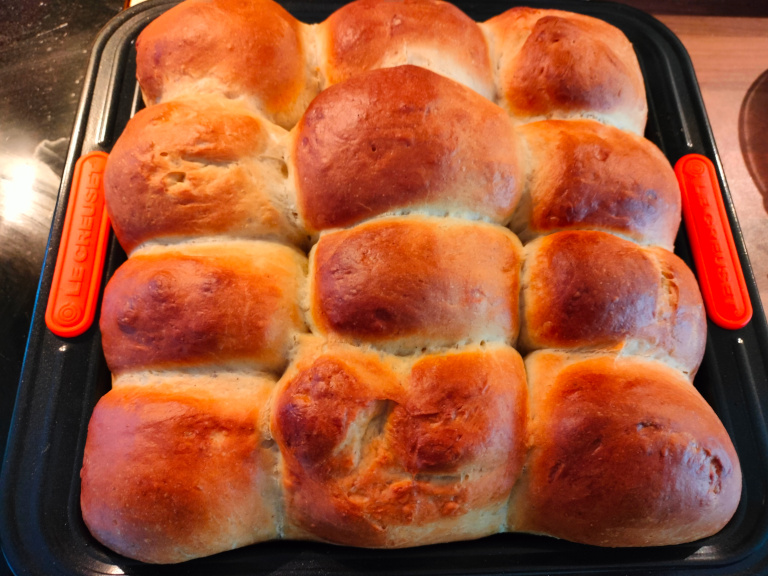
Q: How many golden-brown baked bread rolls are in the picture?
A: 12